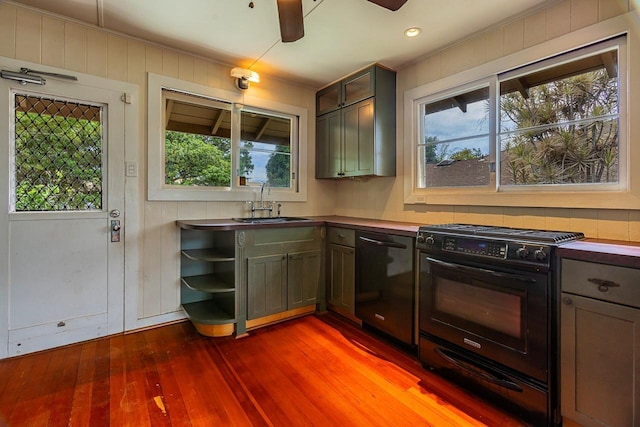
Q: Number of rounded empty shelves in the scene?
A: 3